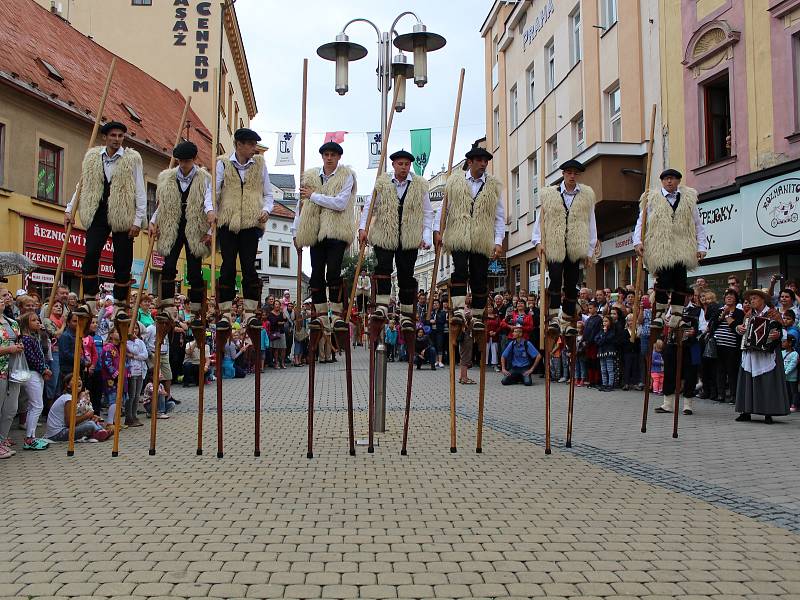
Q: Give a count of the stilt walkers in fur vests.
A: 8